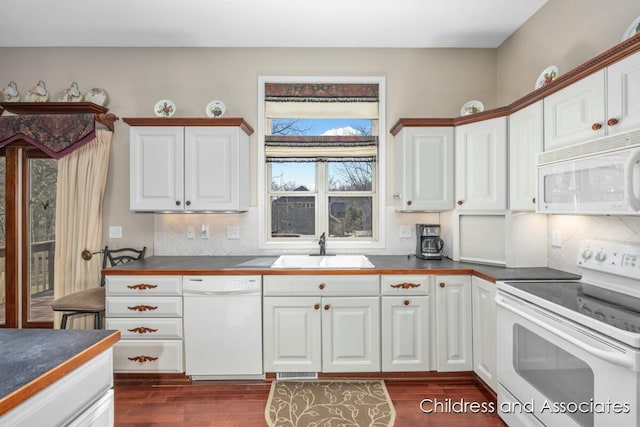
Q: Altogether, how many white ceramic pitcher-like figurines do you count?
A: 3